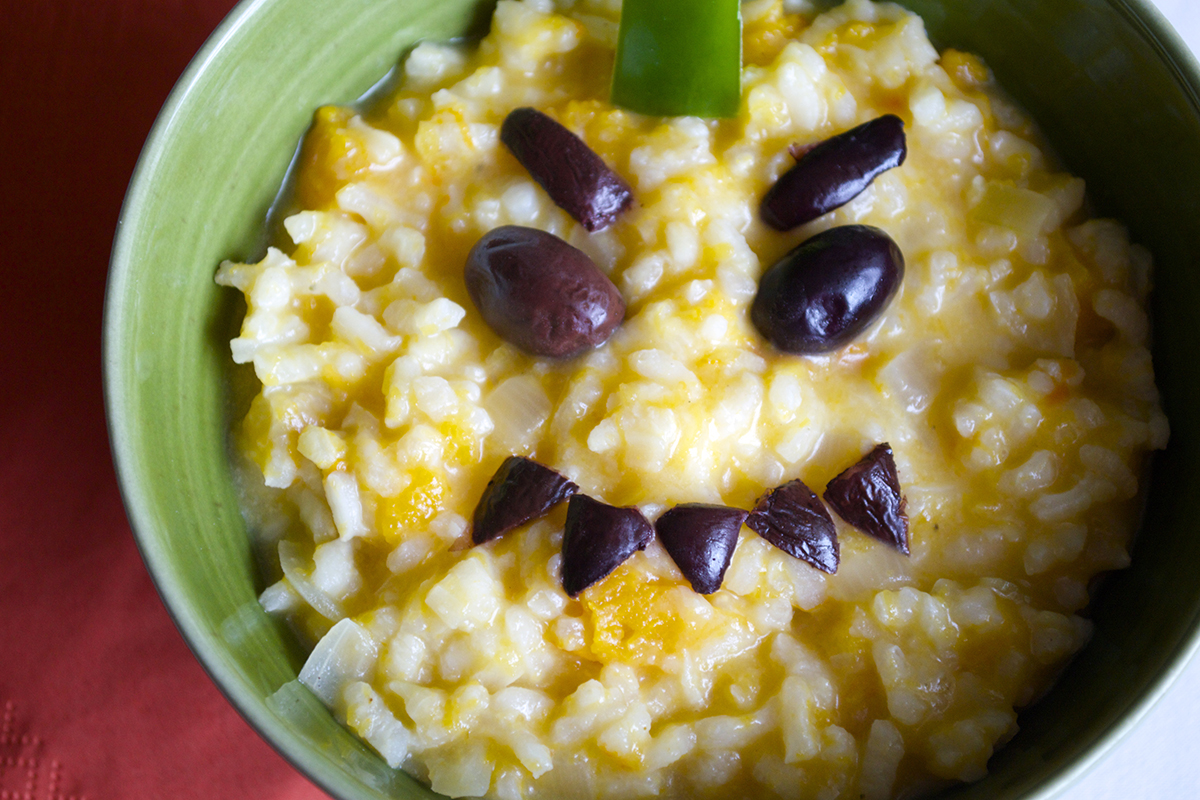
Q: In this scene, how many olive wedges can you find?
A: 5